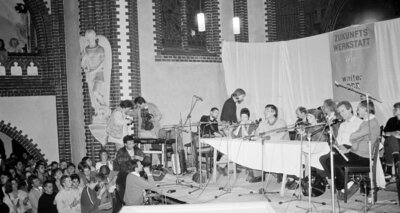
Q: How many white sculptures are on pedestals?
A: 1